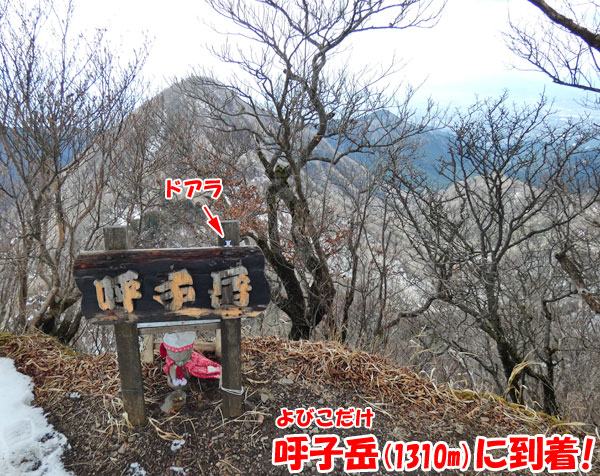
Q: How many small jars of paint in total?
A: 0